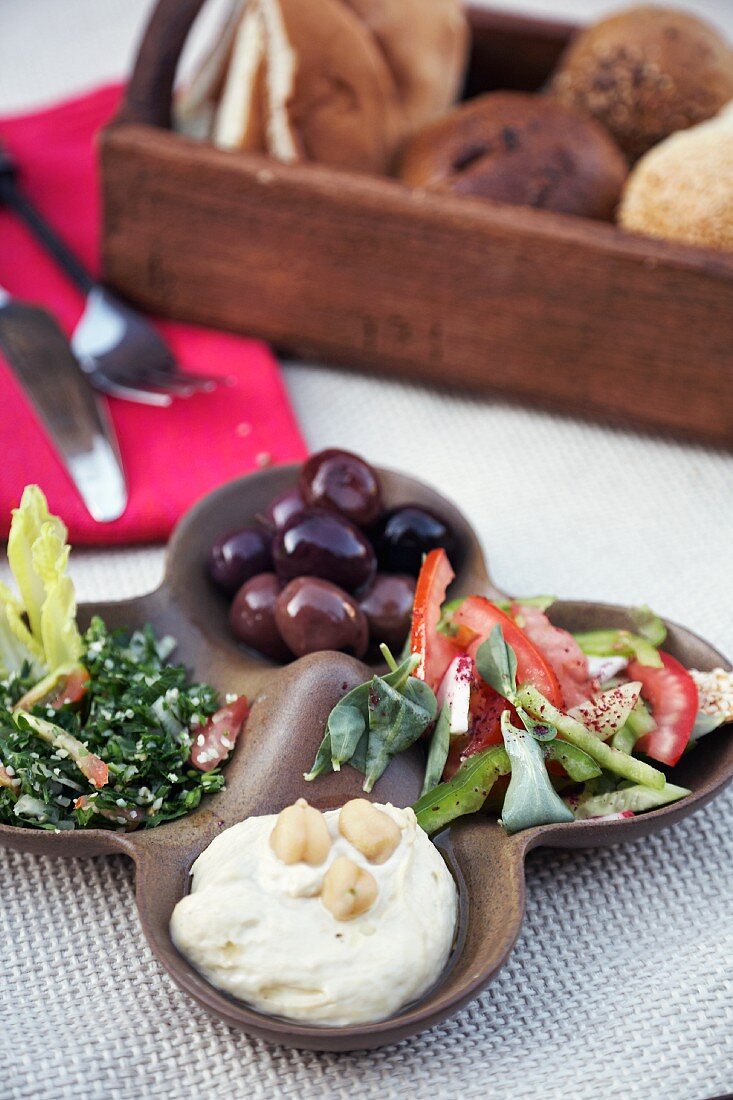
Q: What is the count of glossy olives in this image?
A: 8